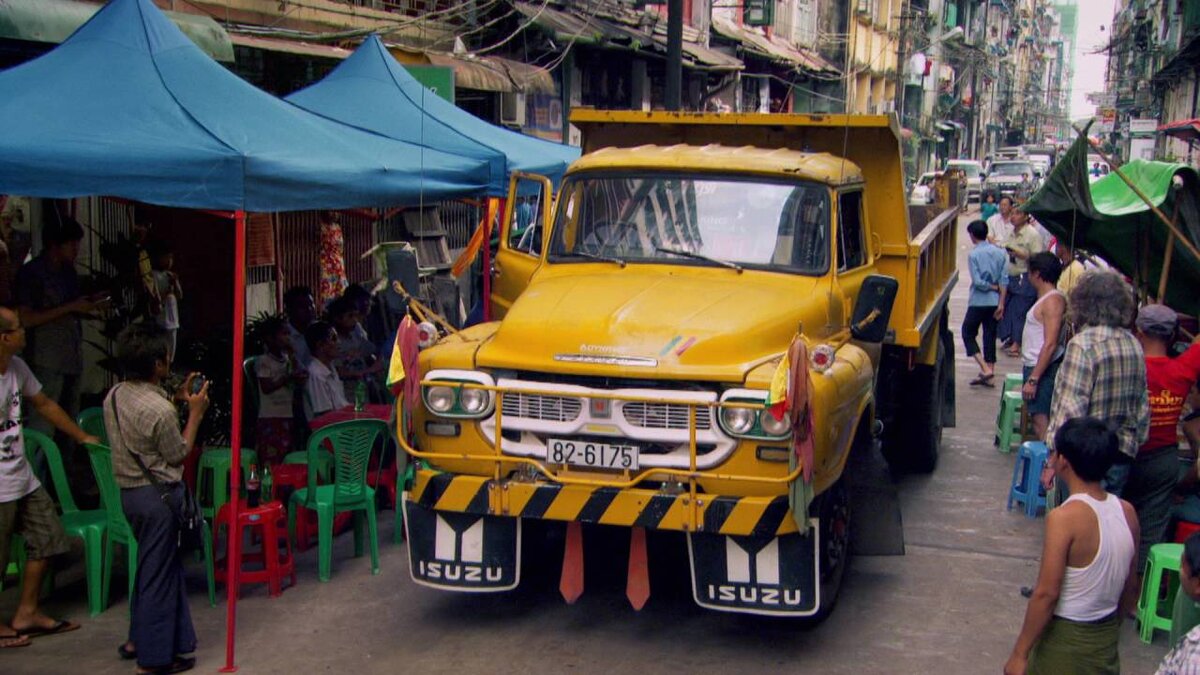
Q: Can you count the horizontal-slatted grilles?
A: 2